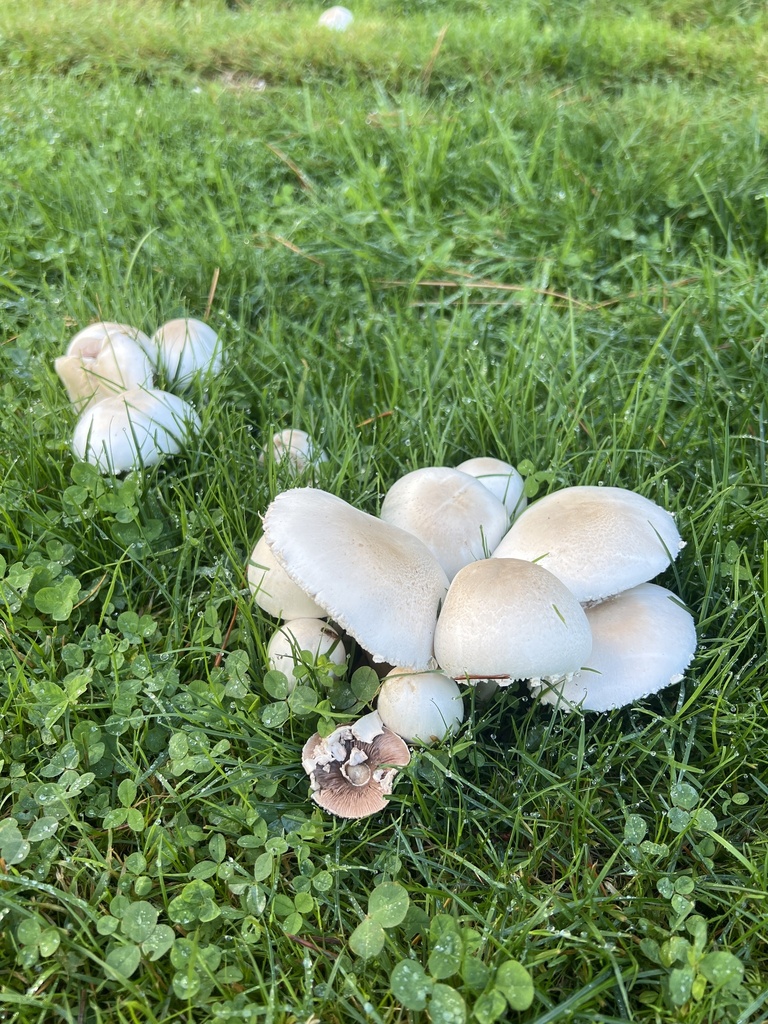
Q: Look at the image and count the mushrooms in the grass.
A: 15